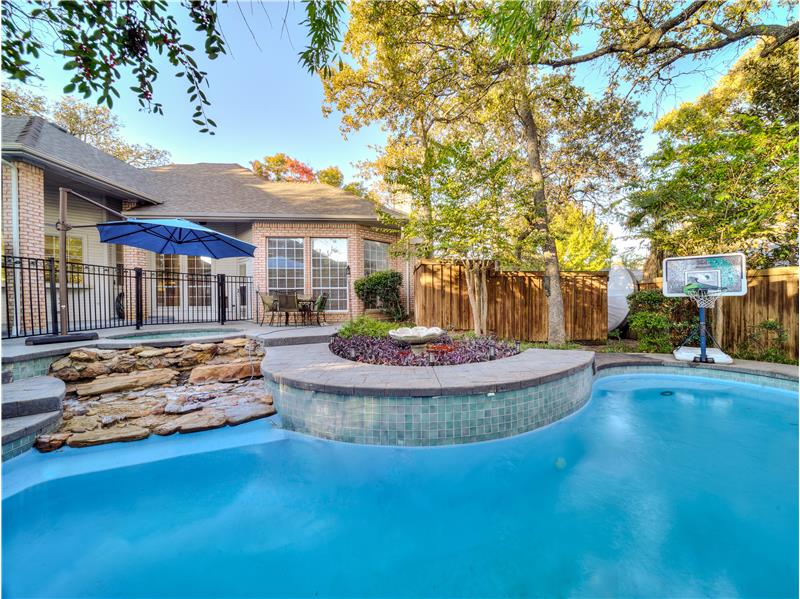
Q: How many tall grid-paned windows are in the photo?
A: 3